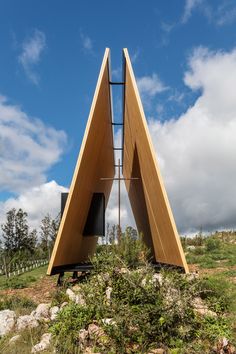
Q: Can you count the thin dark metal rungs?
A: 4